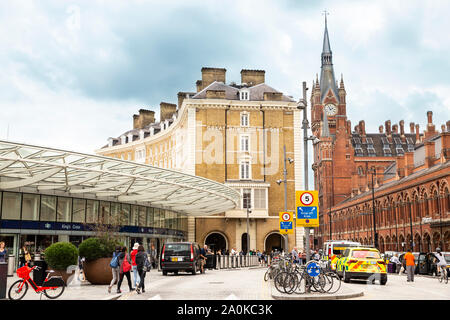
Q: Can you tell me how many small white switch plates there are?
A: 0